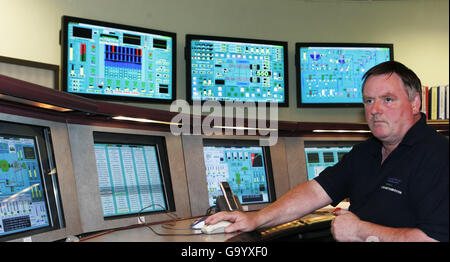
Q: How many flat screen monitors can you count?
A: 7